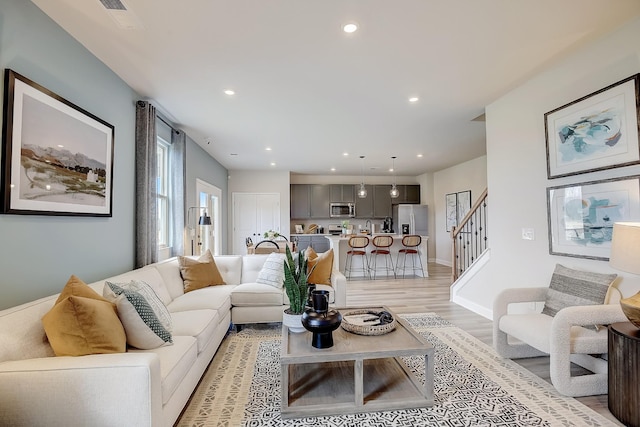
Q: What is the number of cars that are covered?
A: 0